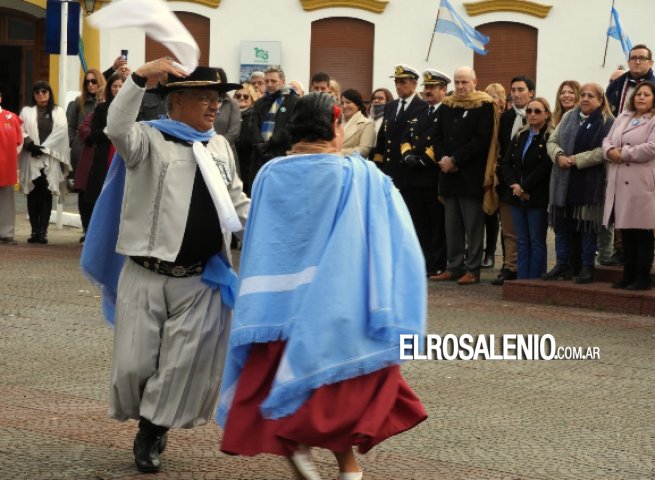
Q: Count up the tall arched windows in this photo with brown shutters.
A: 3